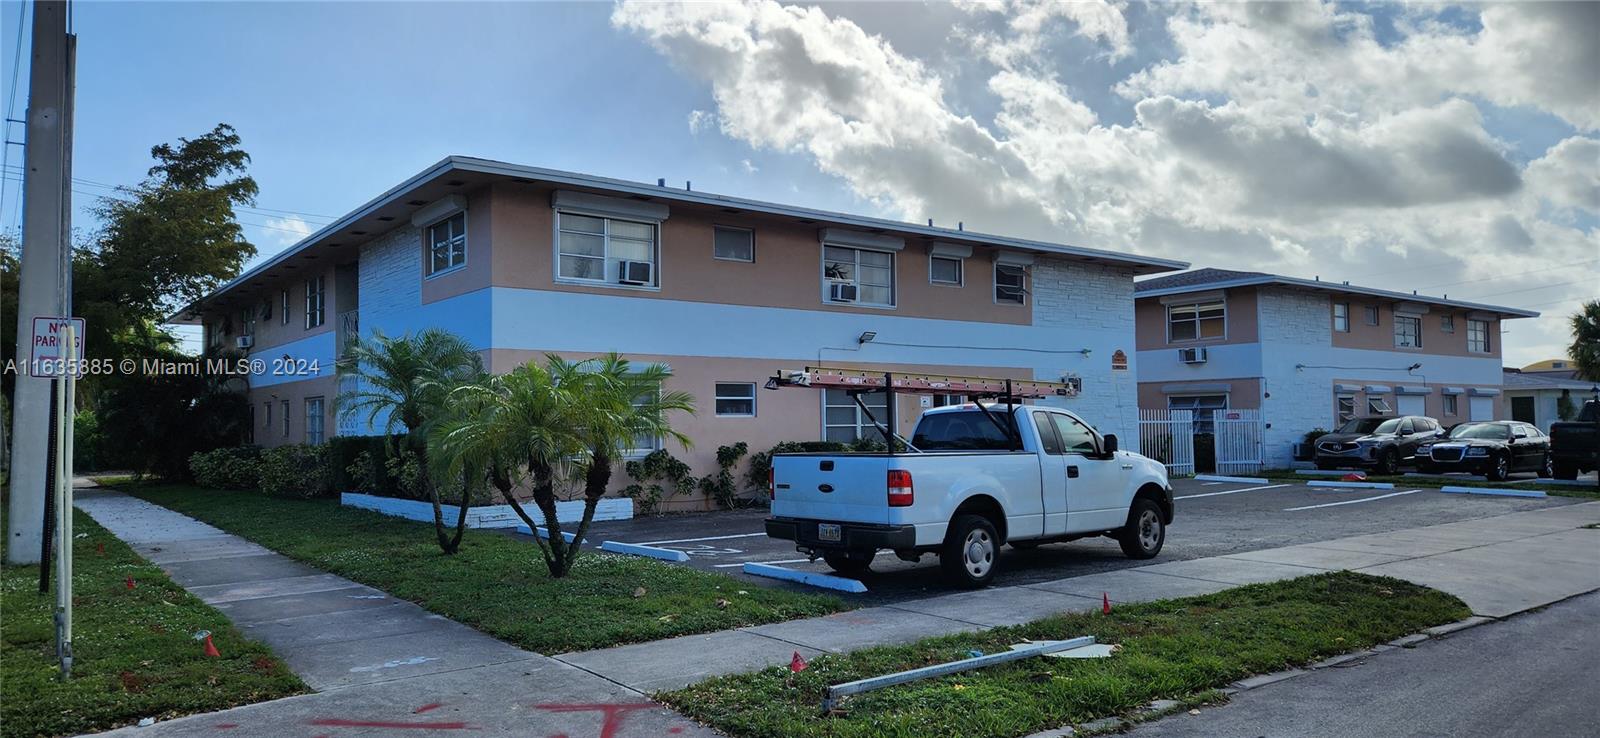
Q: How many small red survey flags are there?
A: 5